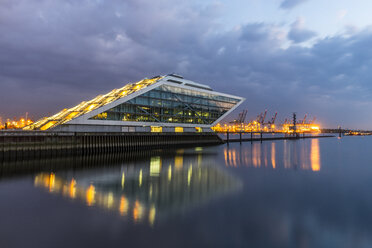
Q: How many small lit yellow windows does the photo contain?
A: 3